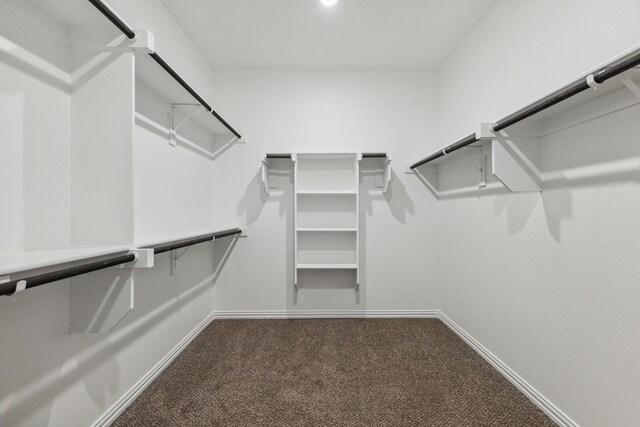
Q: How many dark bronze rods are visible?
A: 8